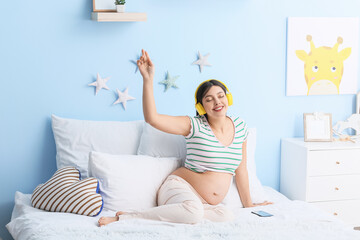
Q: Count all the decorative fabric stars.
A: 5